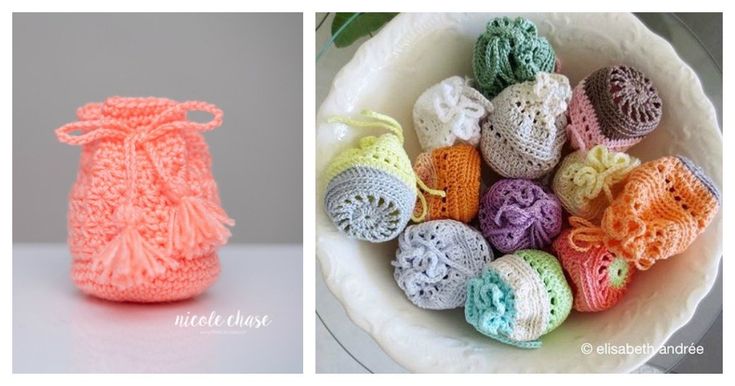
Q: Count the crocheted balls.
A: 12